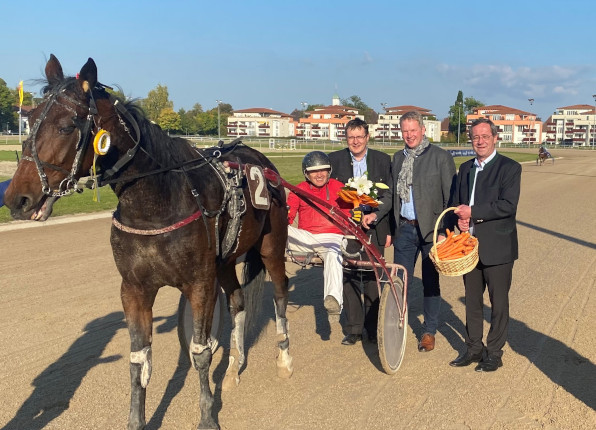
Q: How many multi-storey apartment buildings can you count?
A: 5